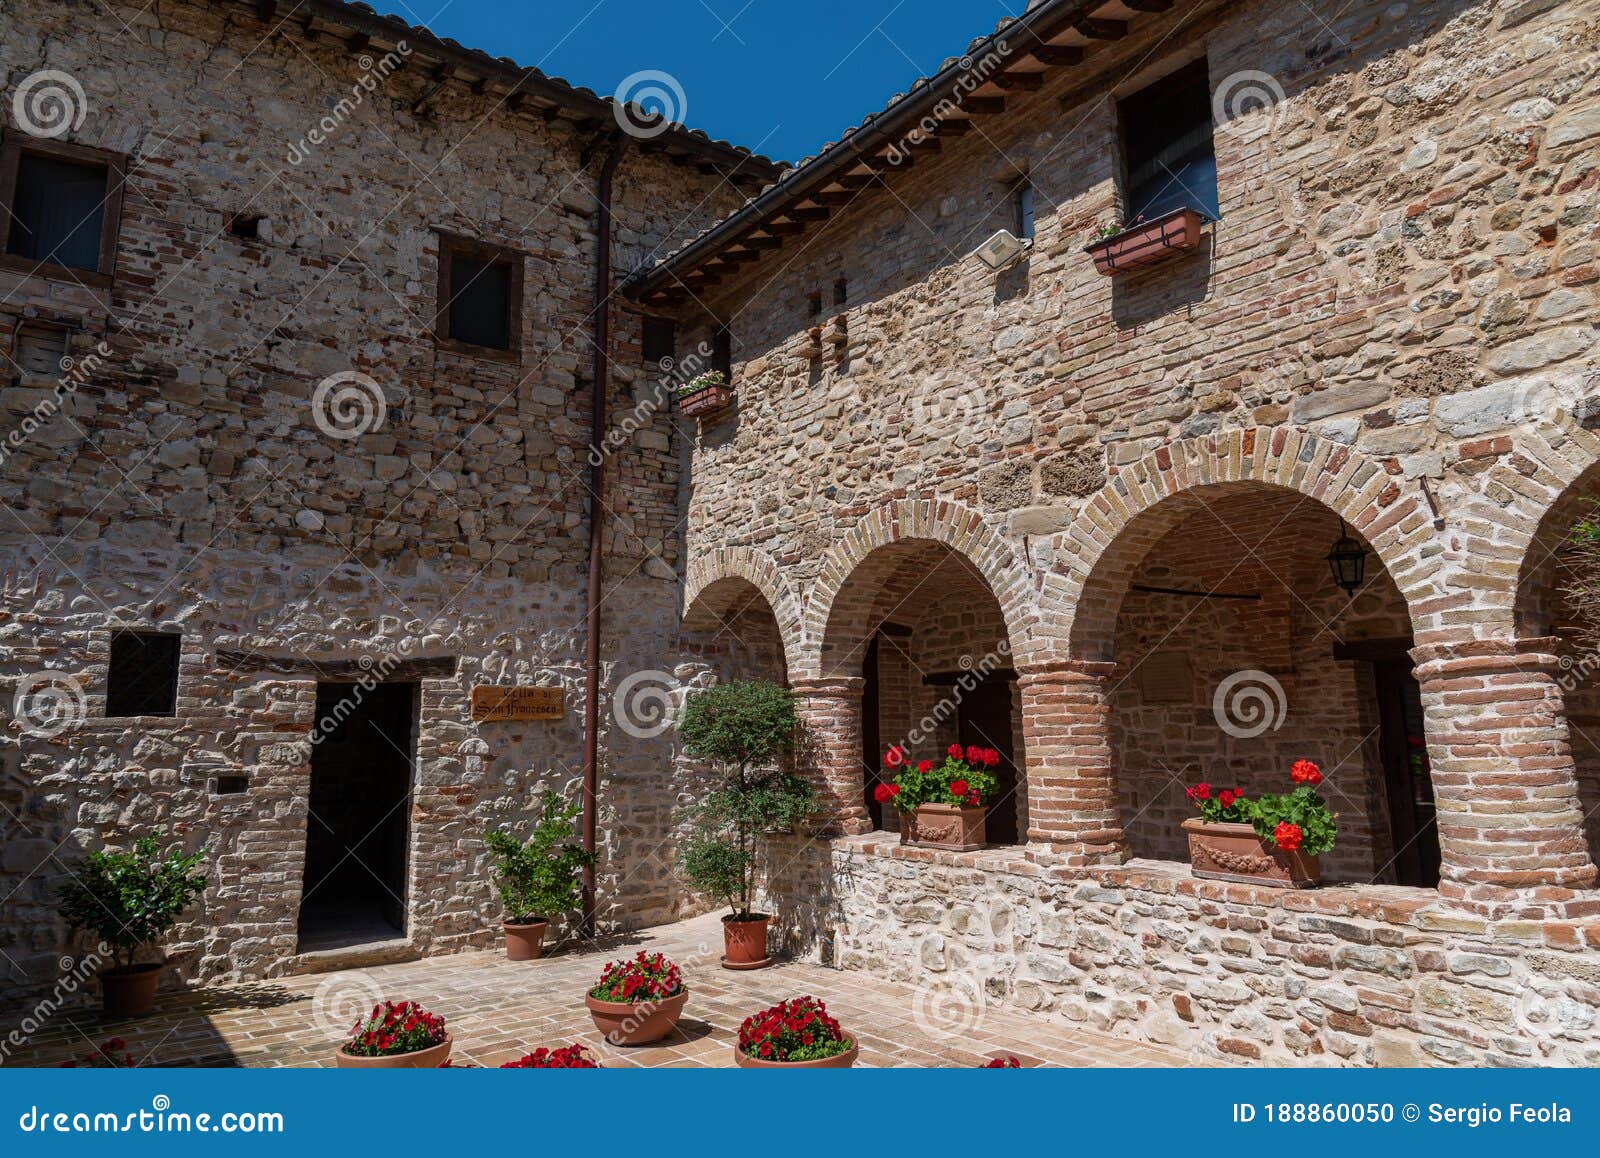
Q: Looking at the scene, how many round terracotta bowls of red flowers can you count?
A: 3